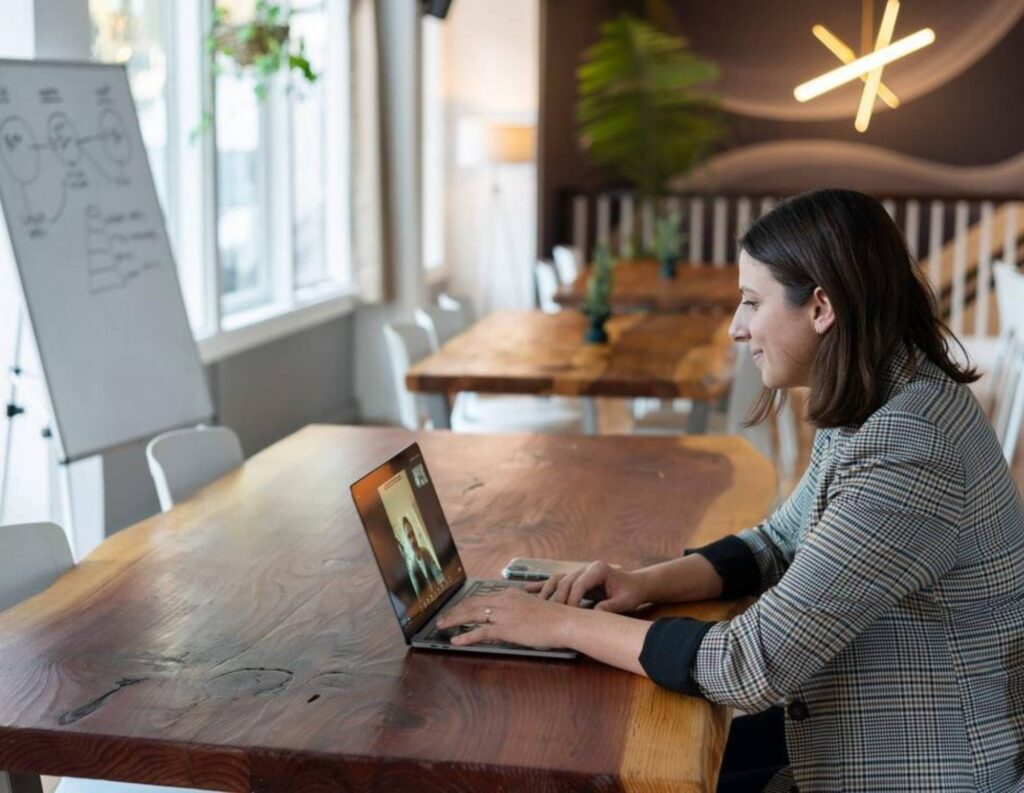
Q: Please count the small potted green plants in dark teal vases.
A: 2